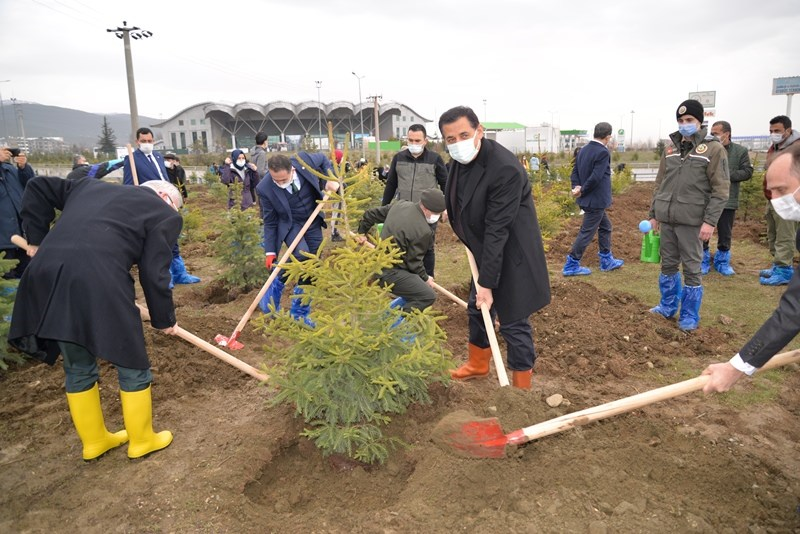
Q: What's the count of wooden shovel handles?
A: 6